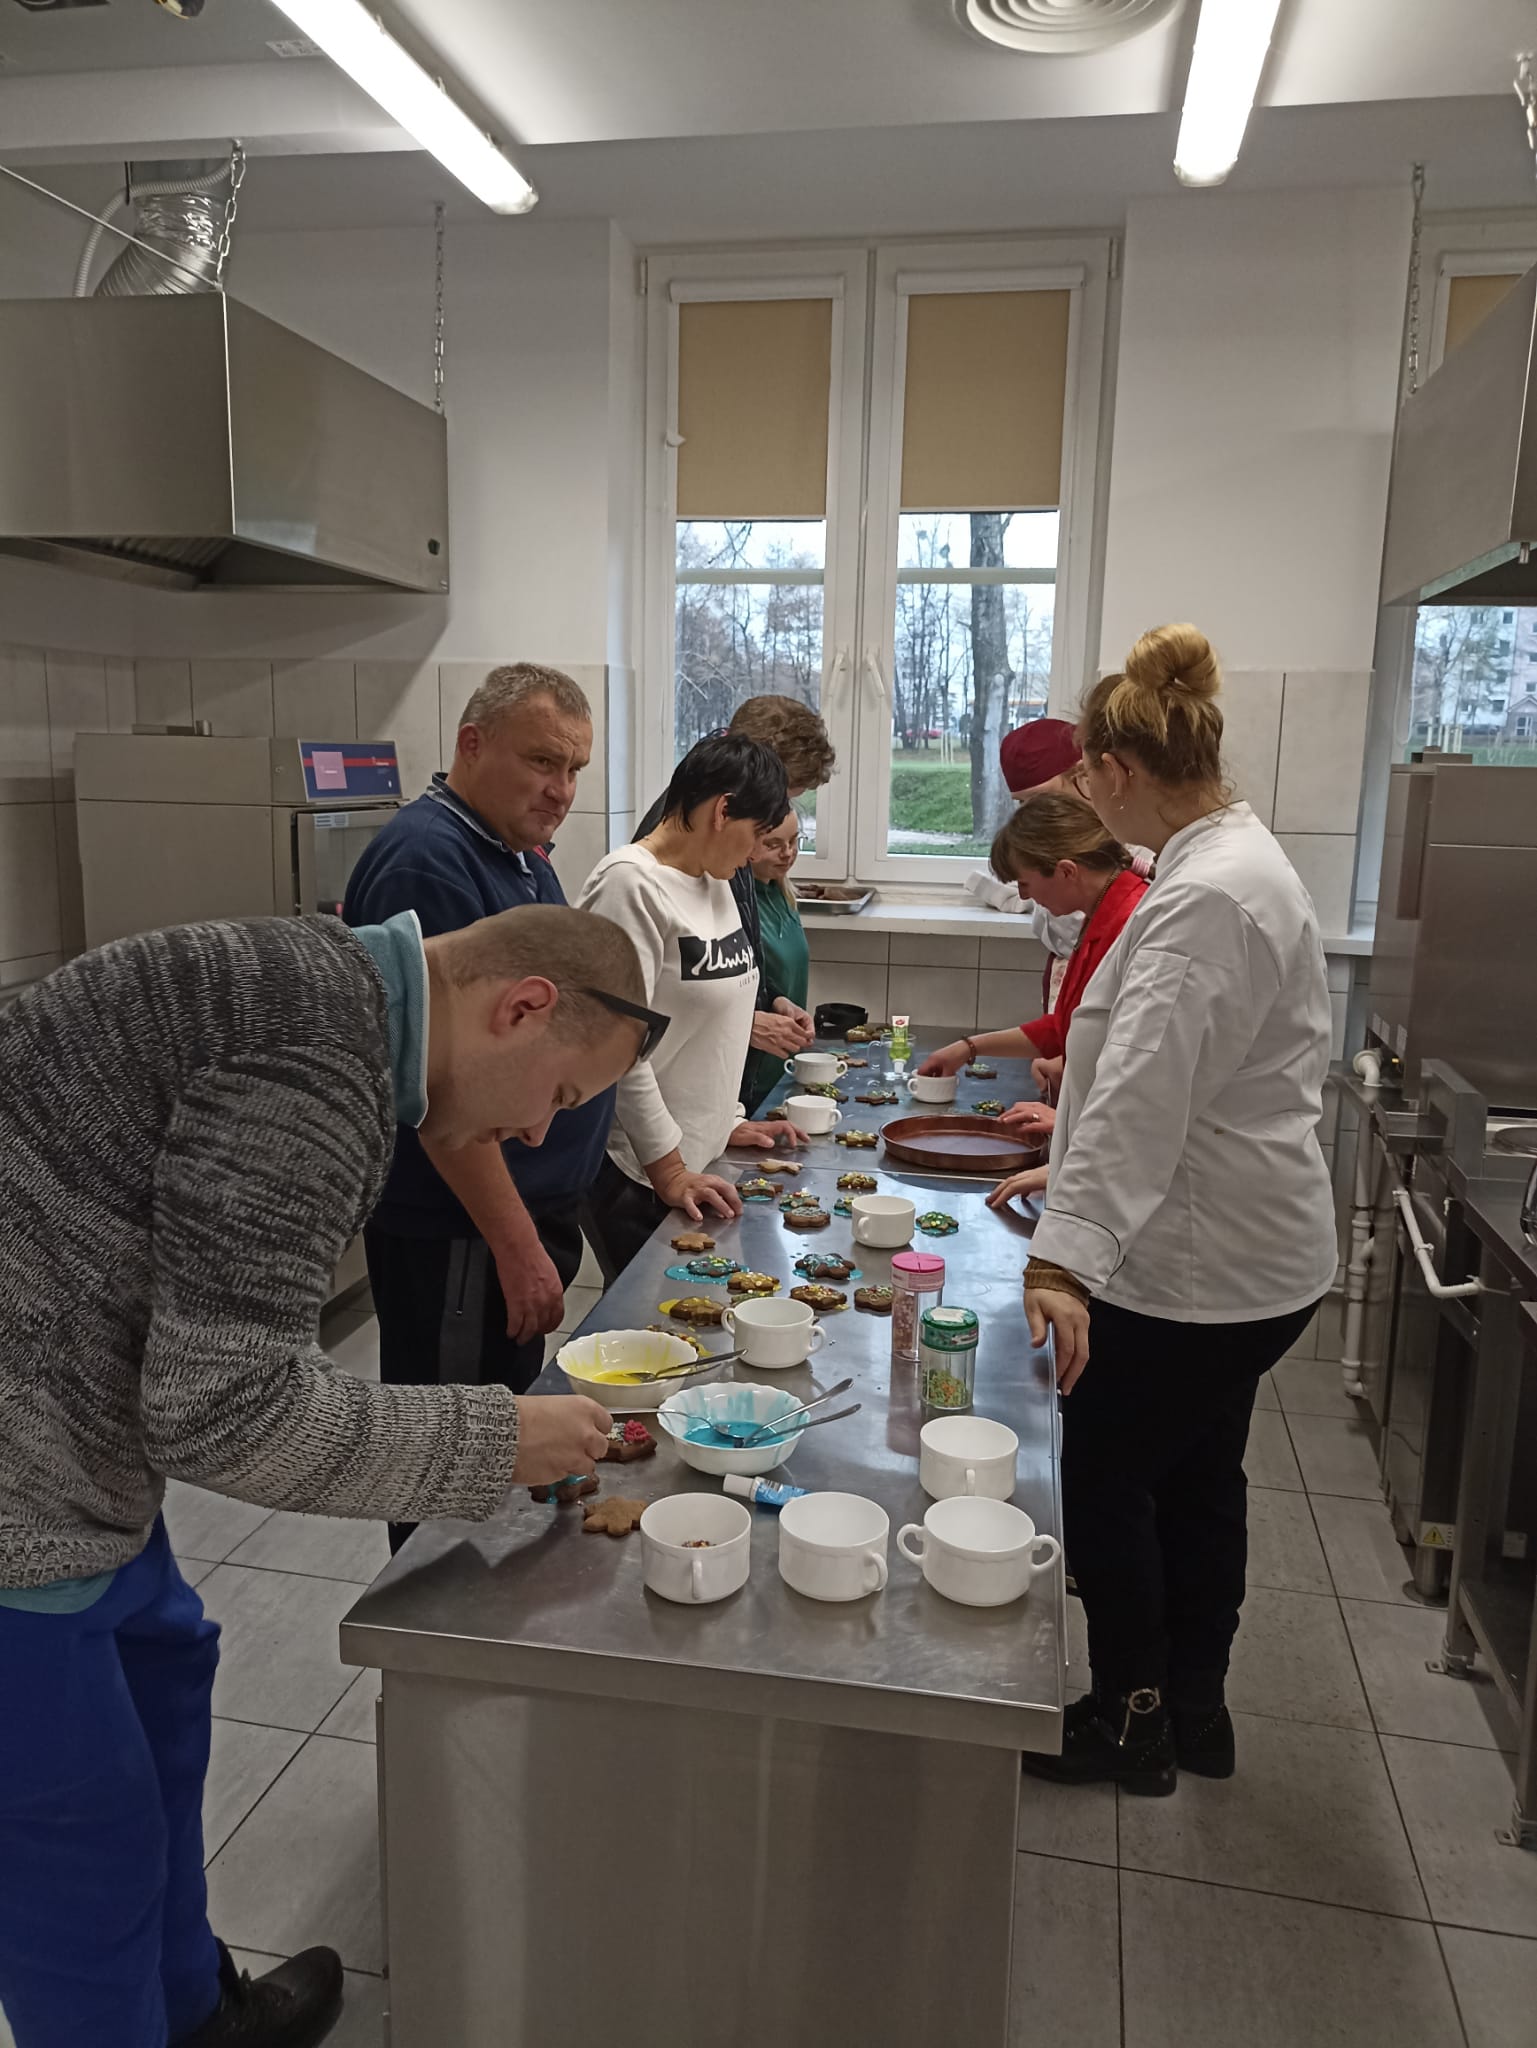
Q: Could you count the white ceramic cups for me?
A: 9